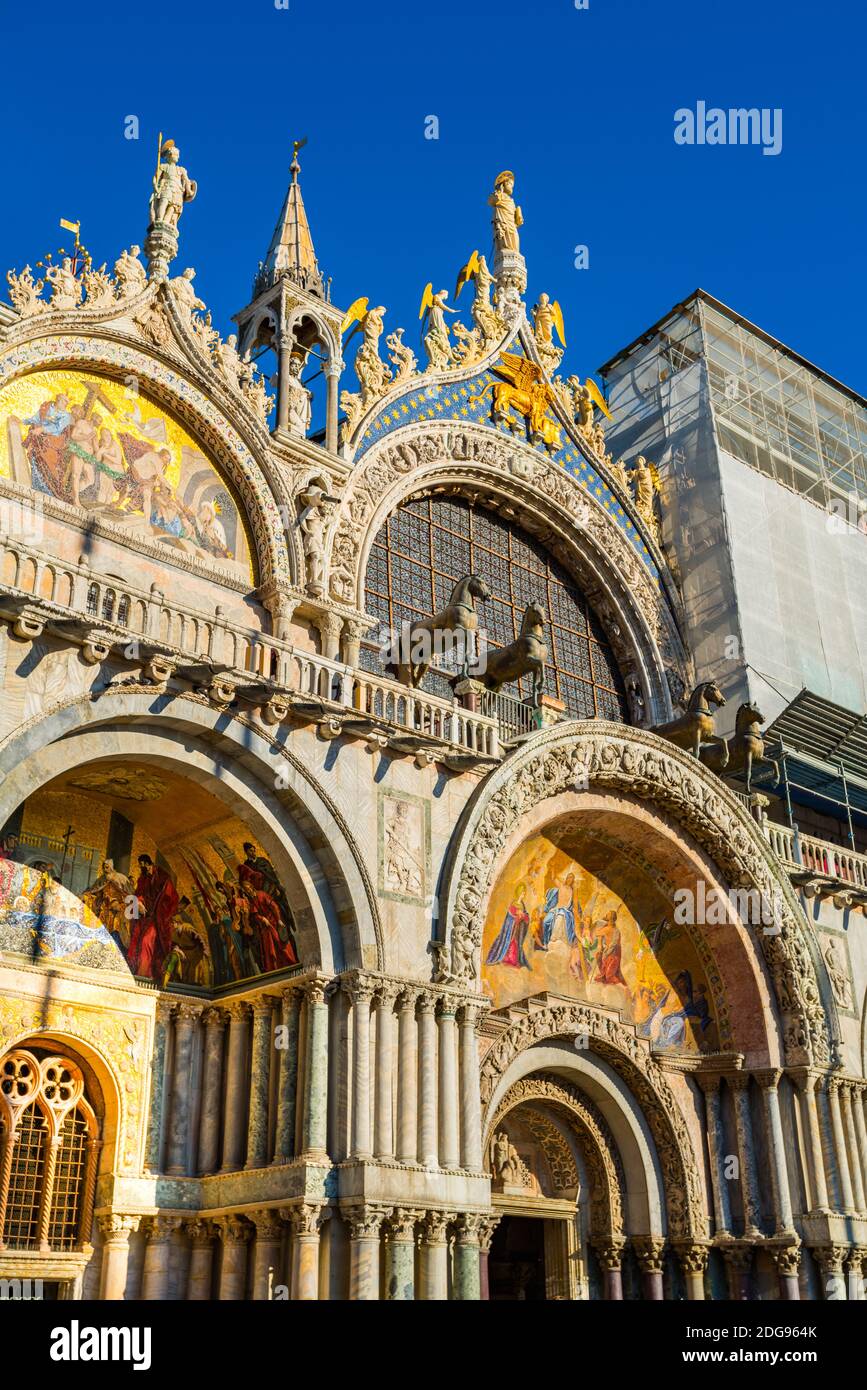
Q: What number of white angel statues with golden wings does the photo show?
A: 6